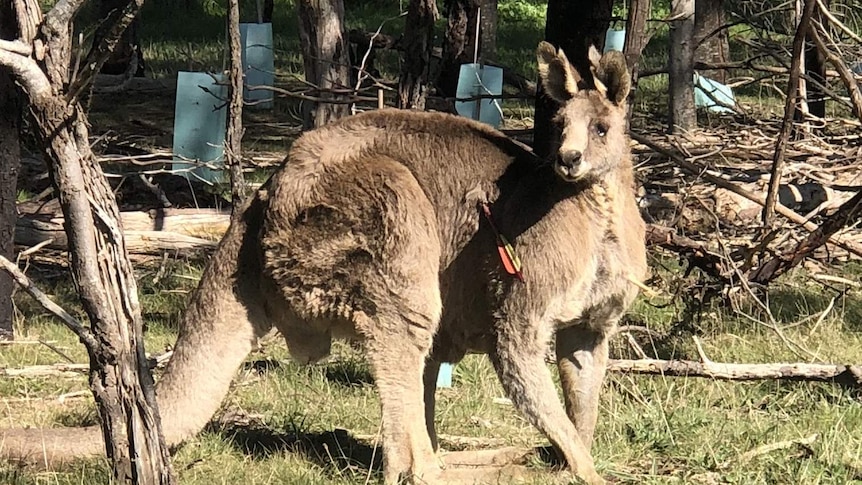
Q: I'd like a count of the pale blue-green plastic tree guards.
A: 6